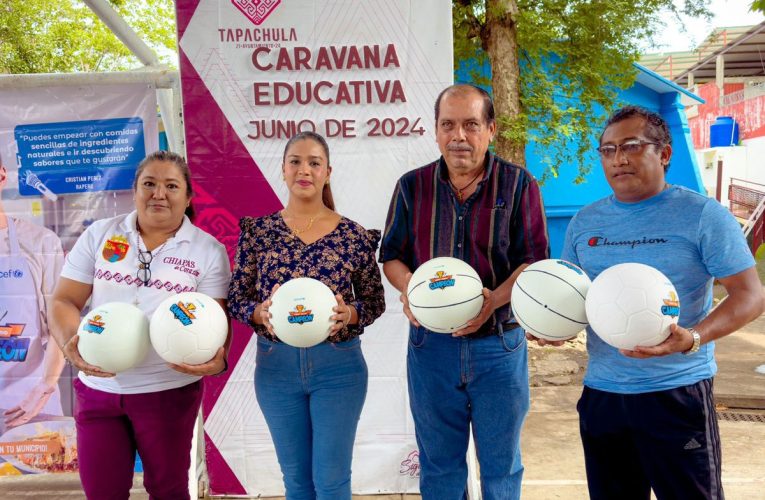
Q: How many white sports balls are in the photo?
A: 6